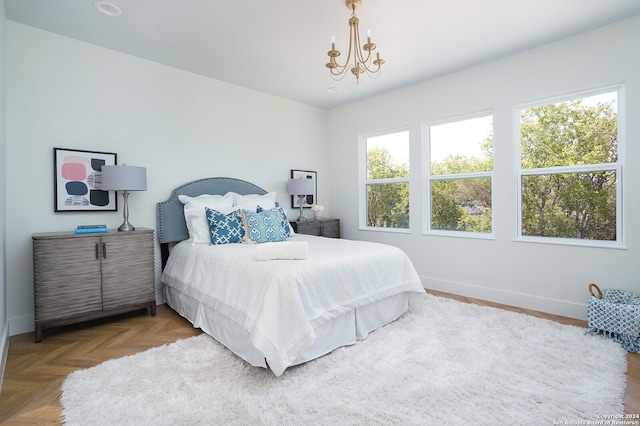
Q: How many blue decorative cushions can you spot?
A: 3